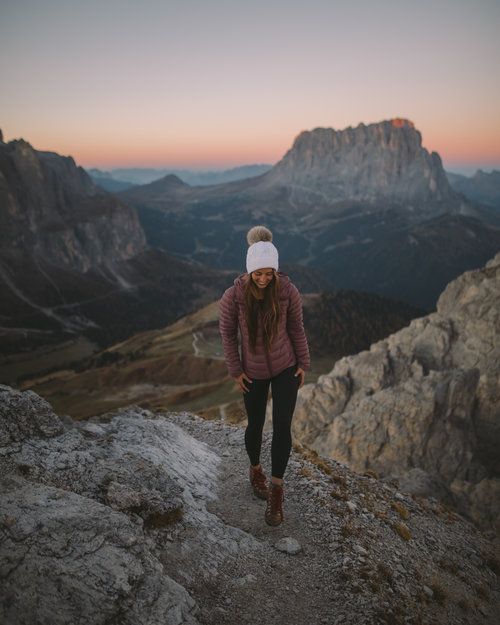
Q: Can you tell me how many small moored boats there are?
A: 0